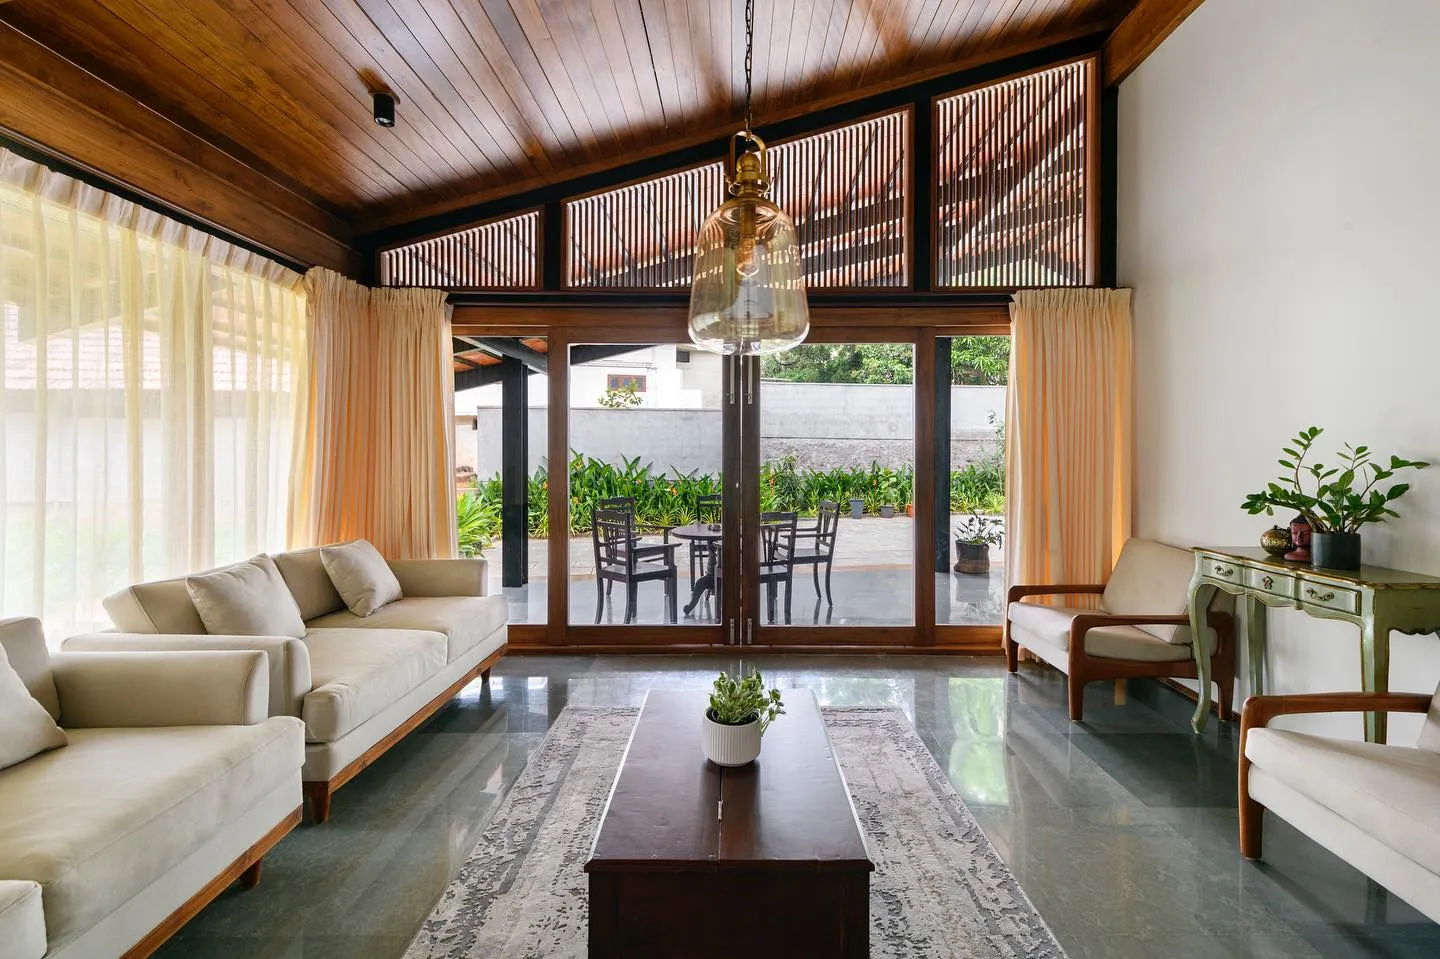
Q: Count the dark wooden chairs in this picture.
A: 5